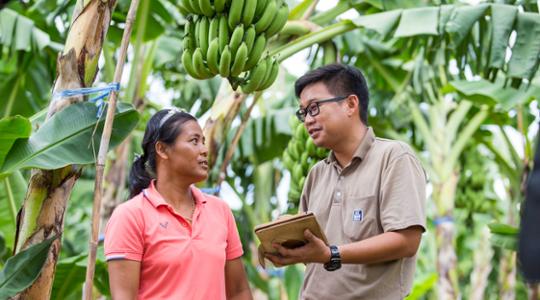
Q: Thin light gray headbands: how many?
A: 1